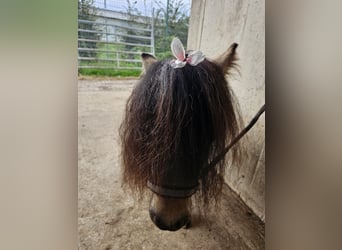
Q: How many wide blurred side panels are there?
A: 2